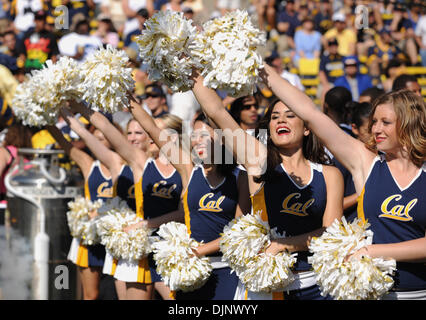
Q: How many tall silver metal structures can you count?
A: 1